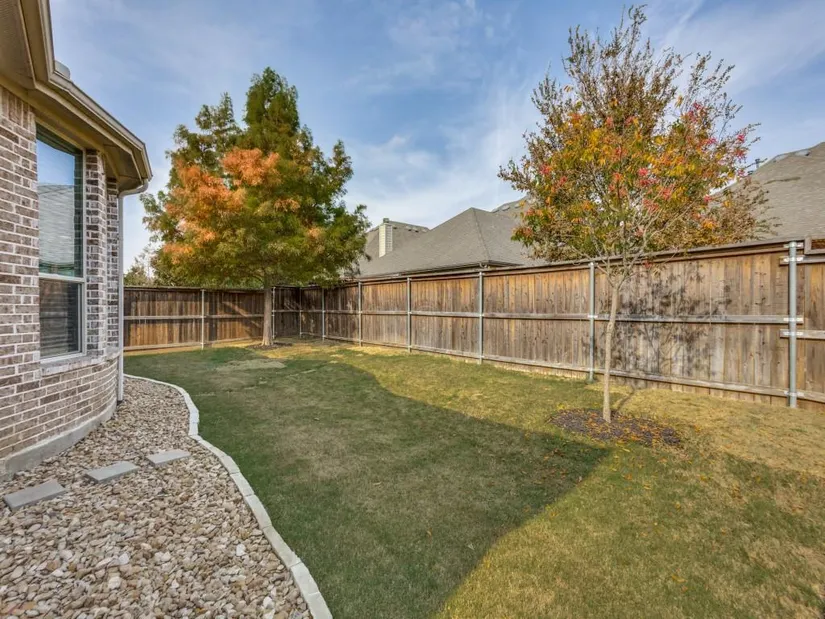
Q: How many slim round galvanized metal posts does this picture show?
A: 9